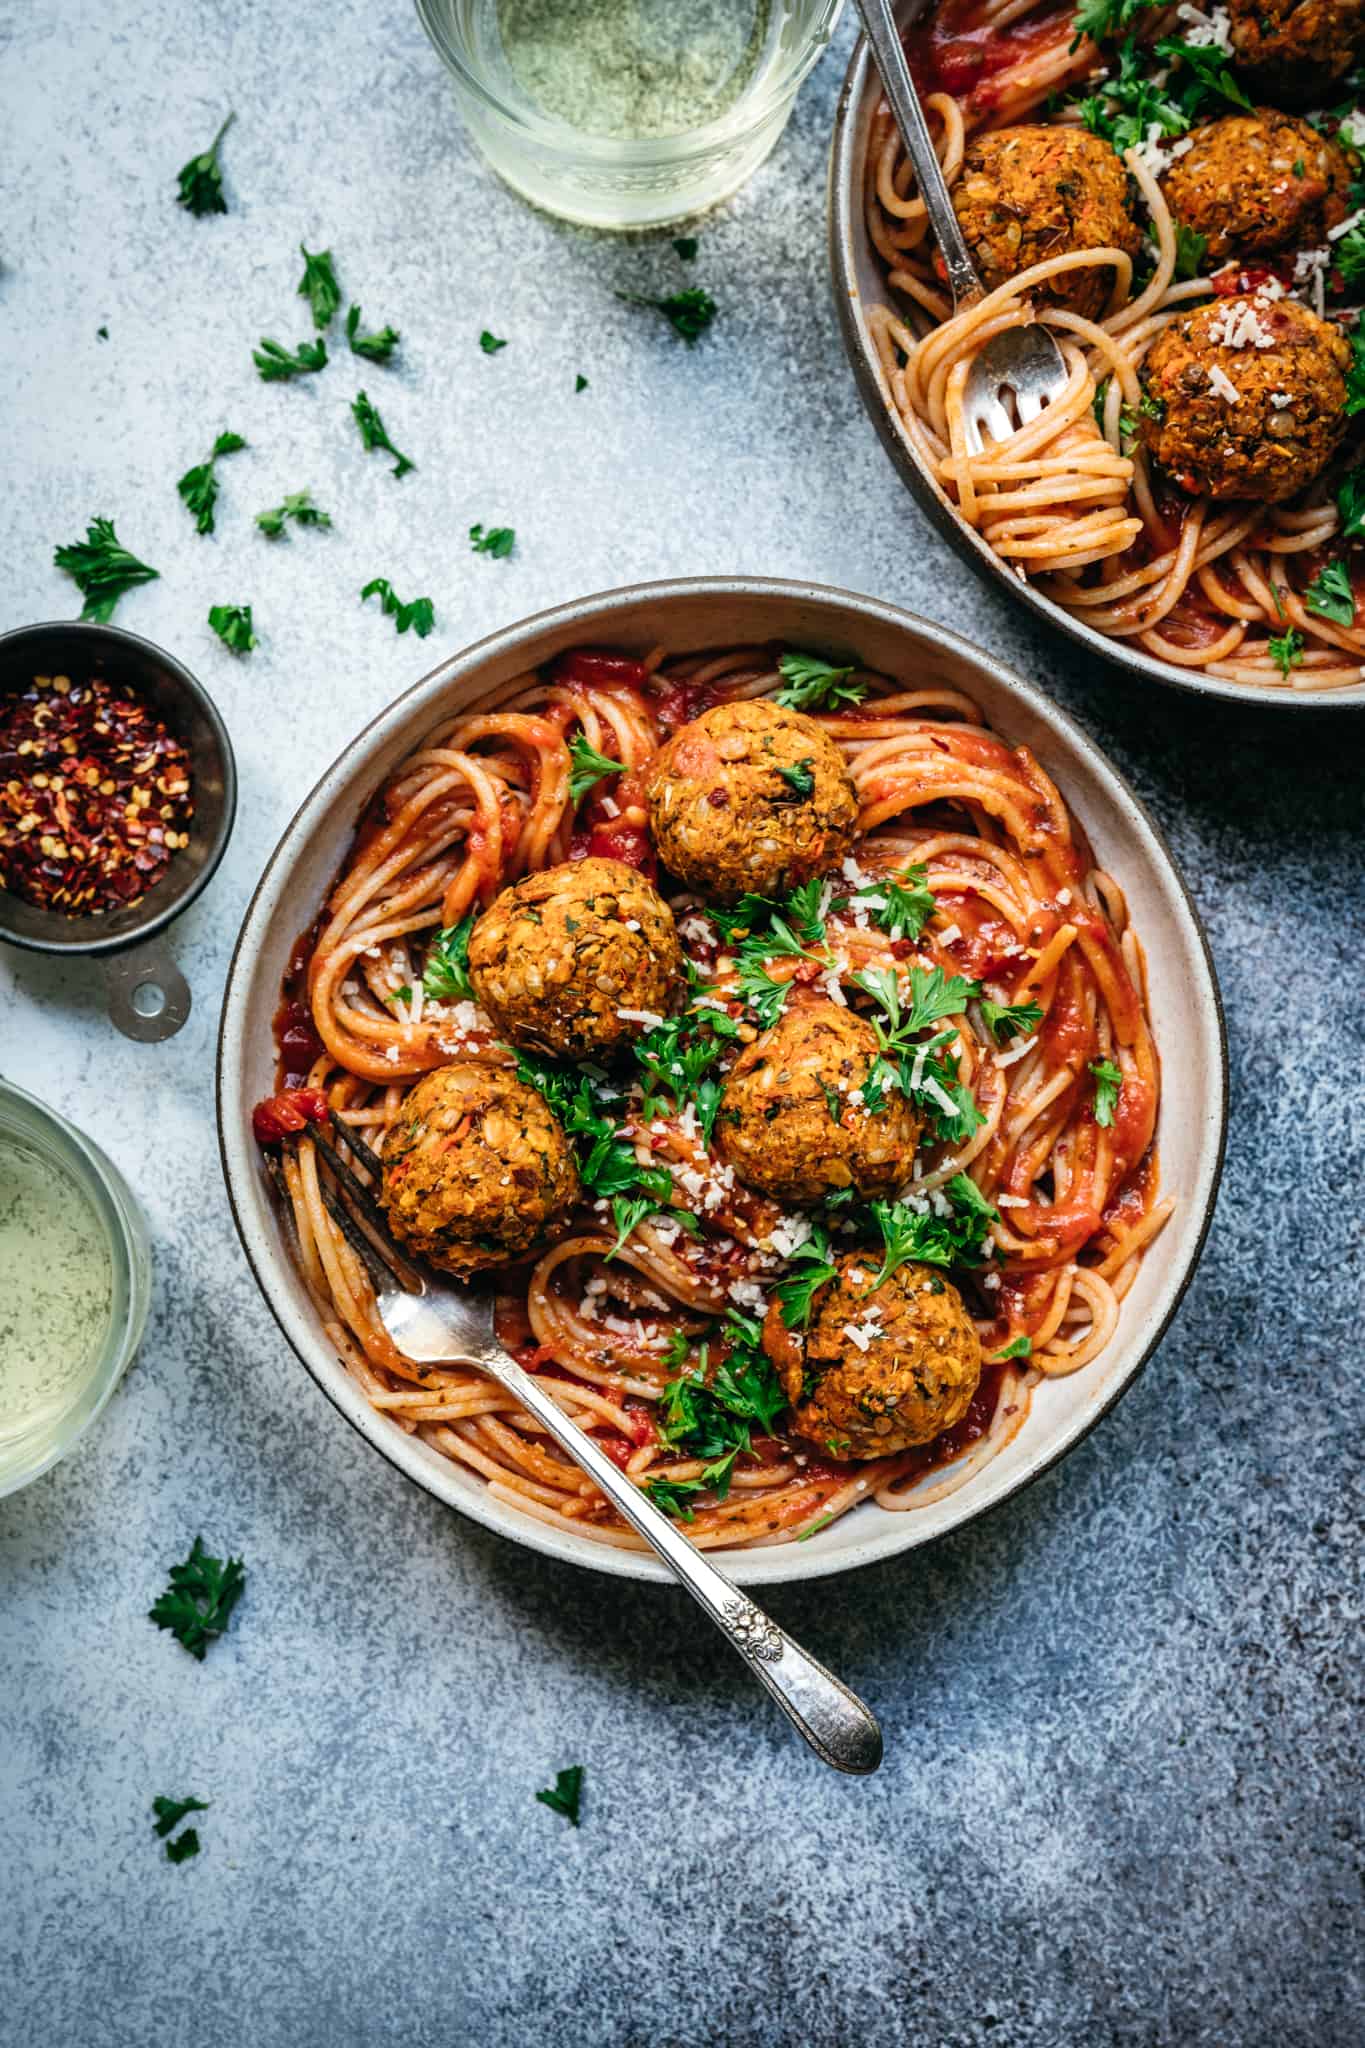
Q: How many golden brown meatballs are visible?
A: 9